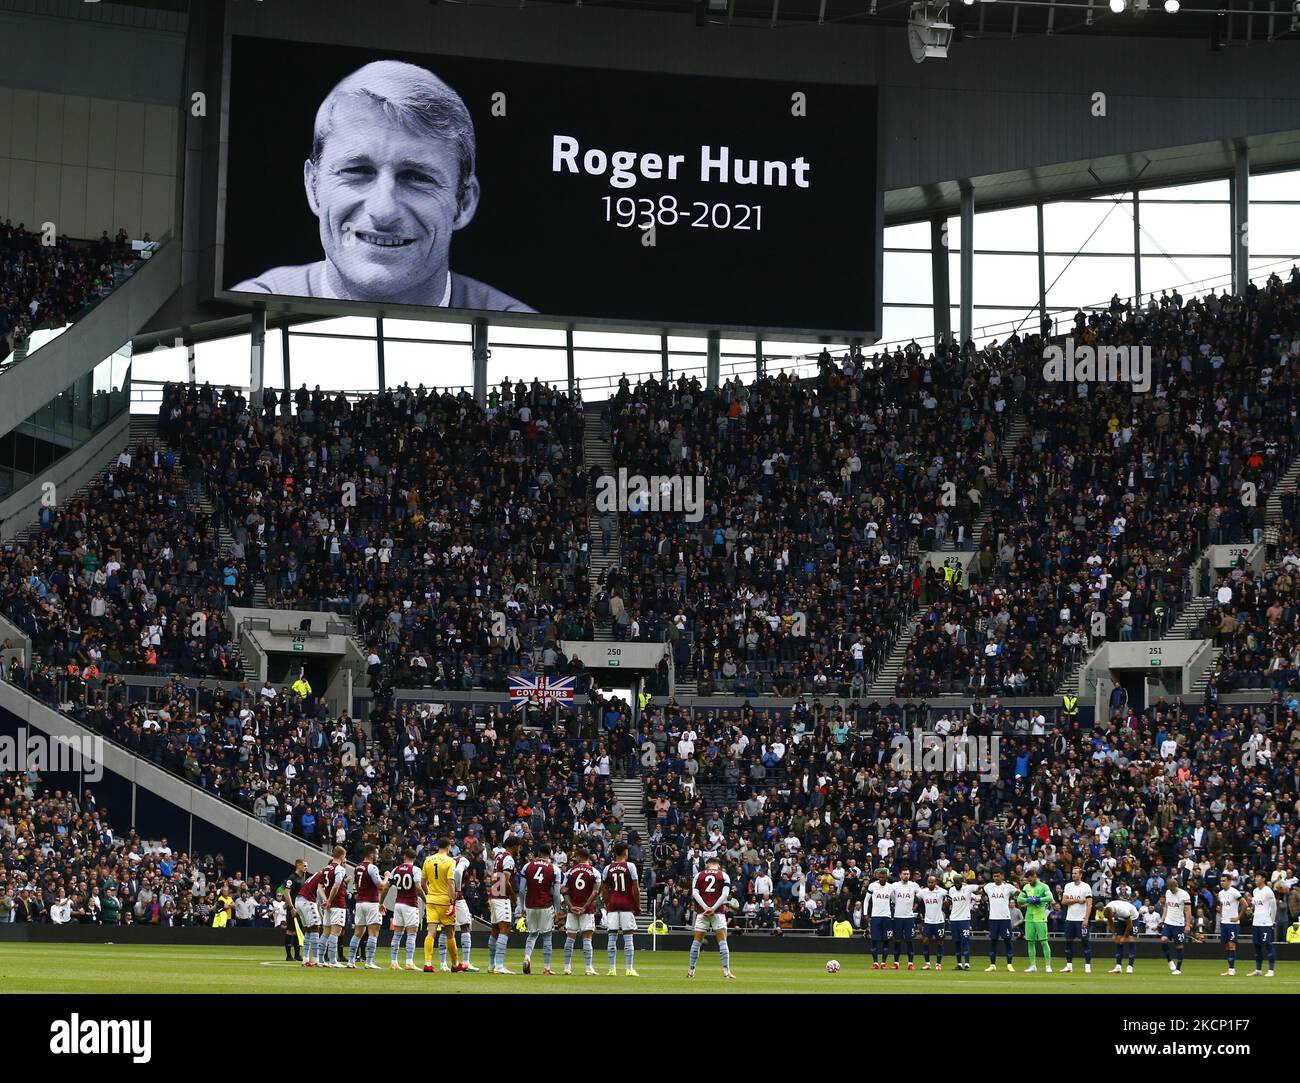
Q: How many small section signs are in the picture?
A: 5